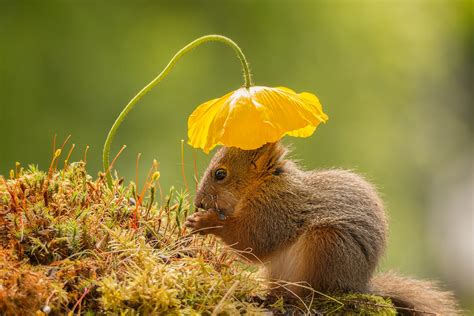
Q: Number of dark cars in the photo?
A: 0